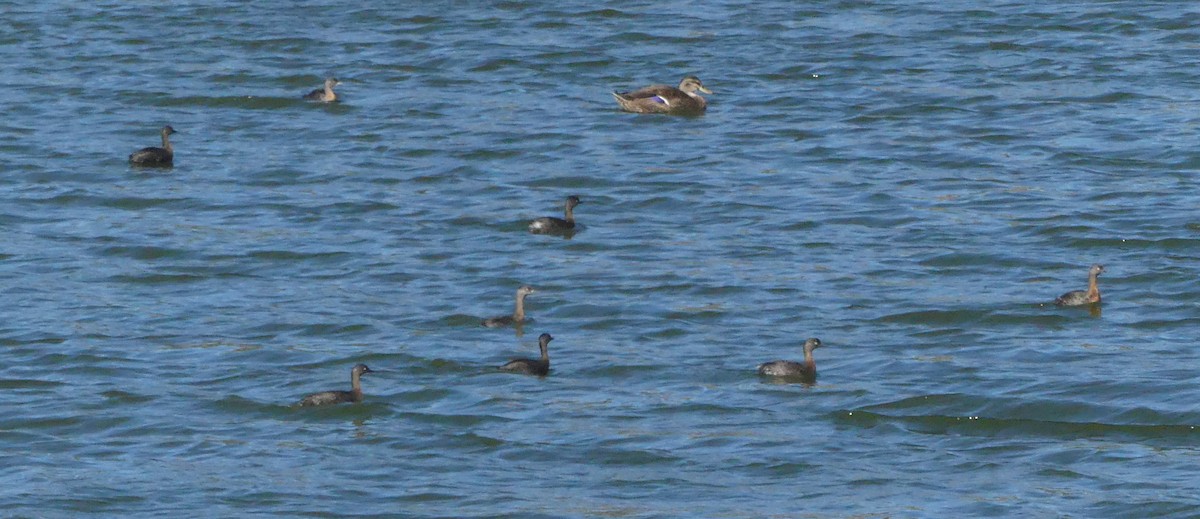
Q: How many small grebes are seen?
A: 8